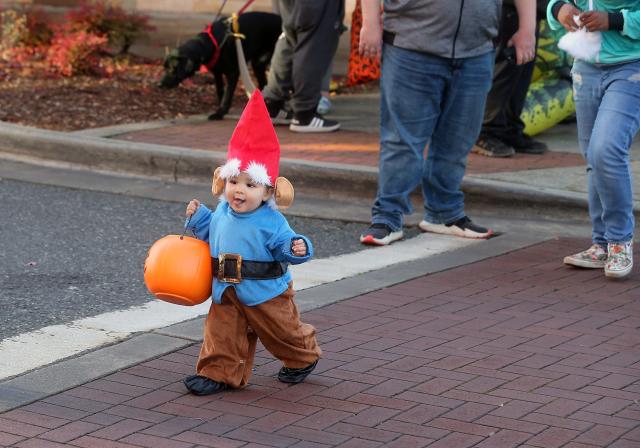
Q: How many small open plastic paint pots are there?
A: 0